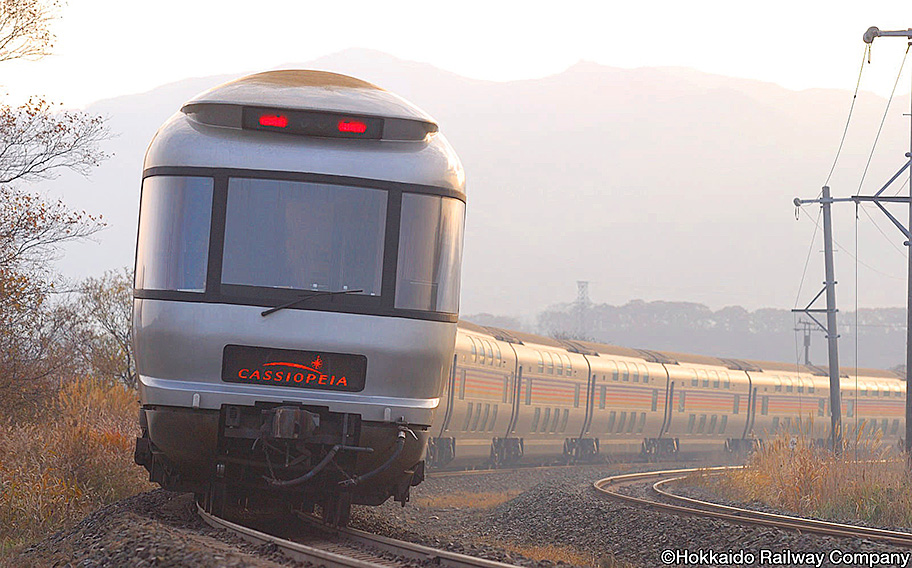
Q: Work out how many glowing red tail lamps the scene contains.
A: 2